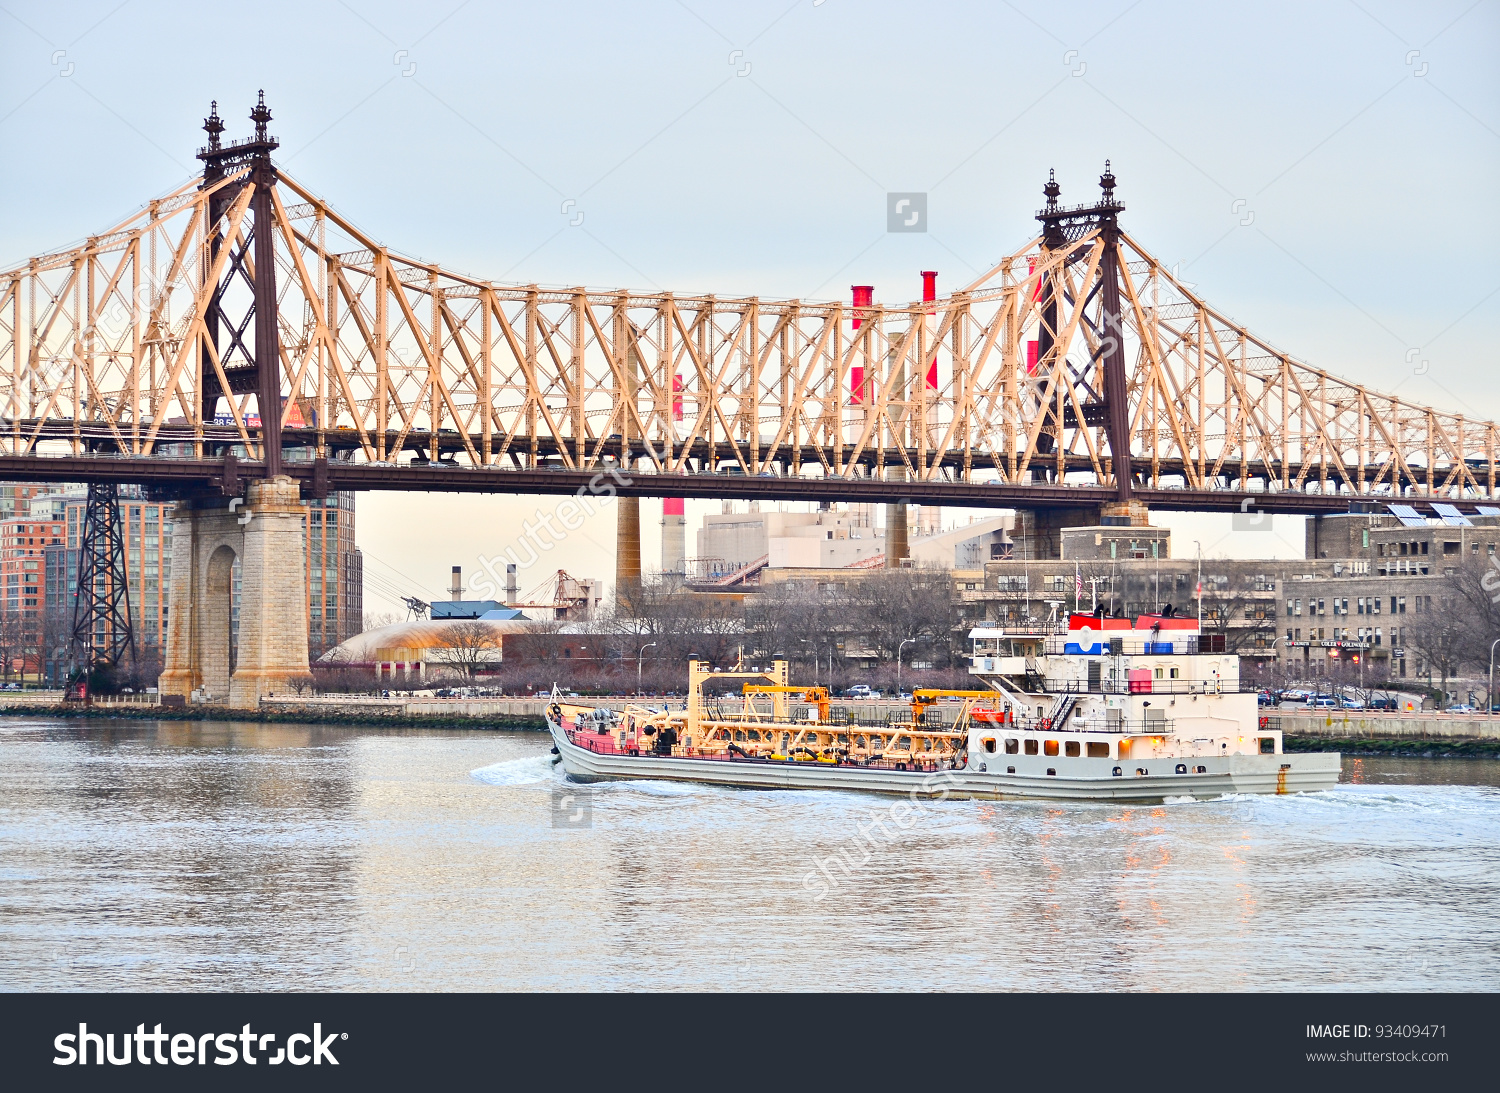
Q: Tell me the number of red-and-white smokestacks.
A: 4